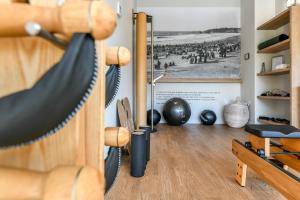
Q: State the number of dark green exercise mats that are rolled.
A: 1